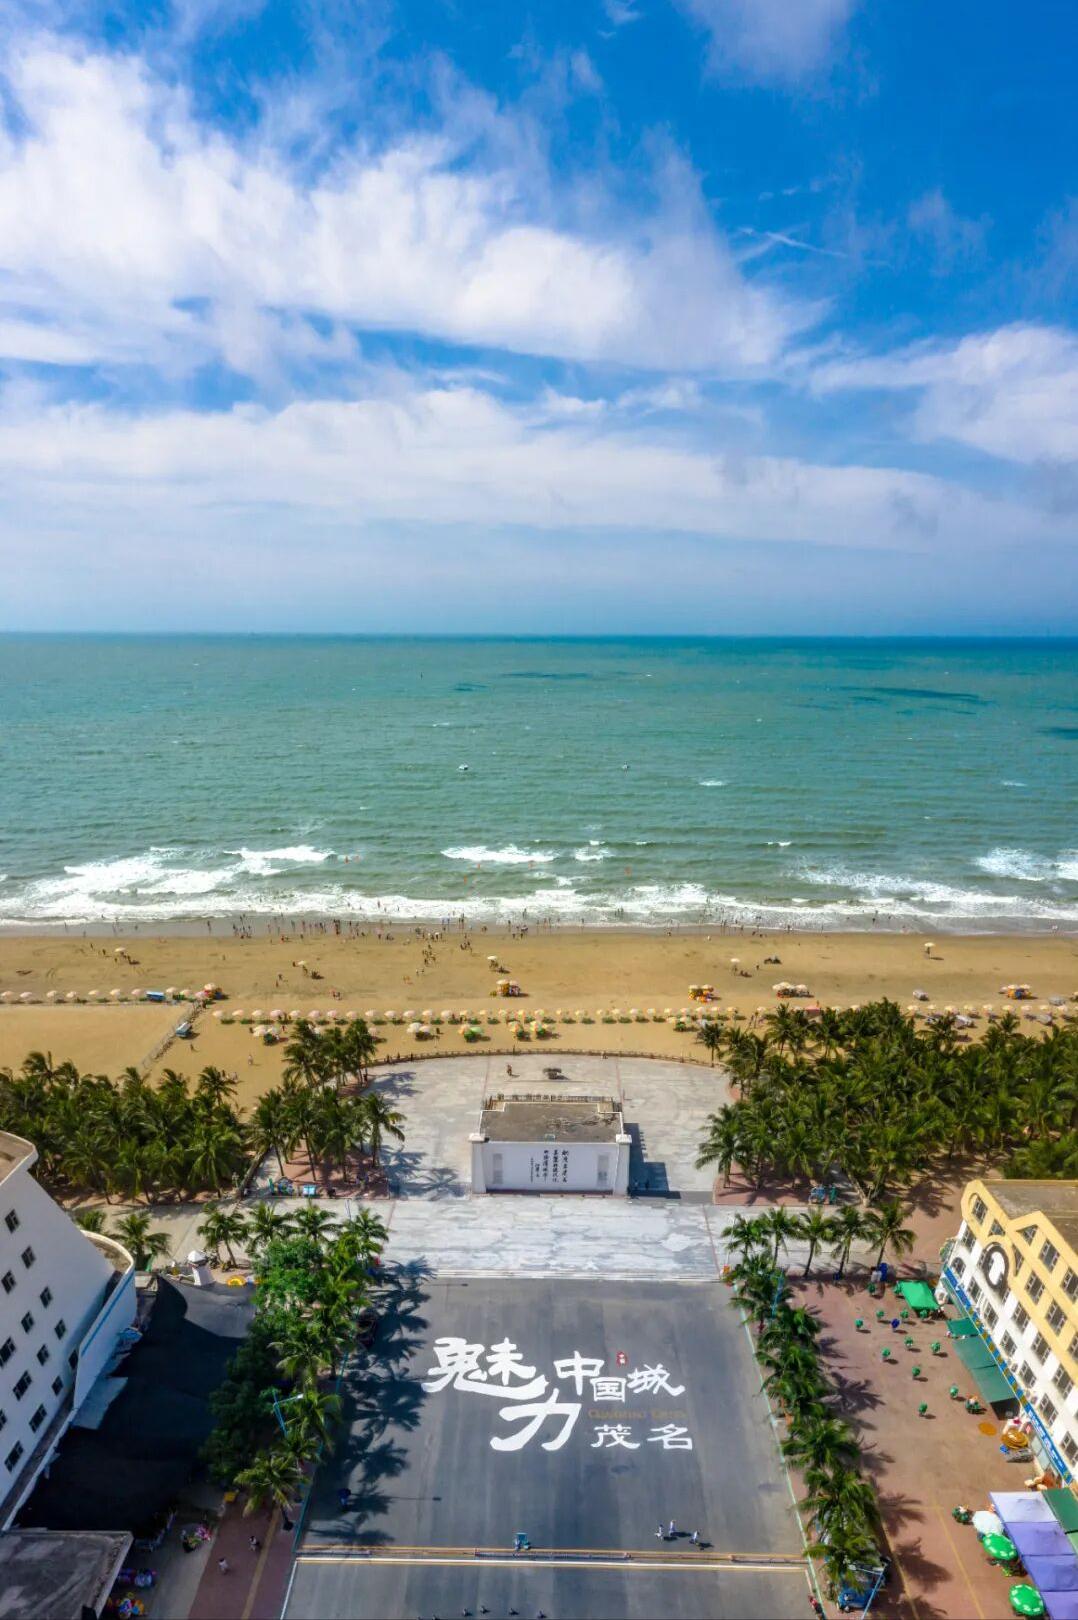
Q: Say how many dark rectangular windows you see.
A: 14